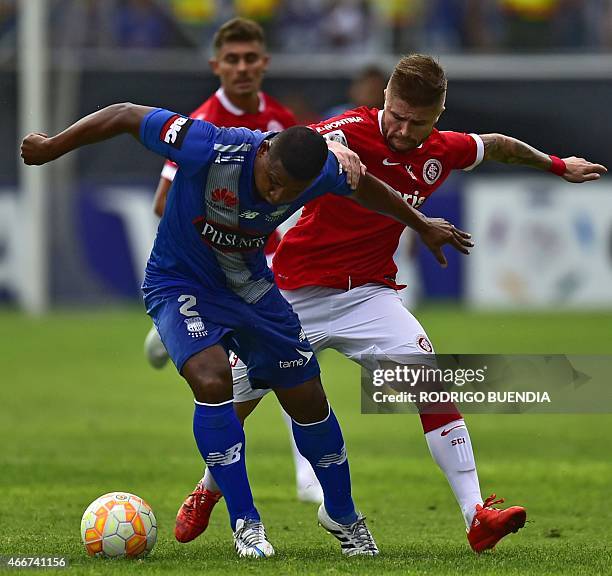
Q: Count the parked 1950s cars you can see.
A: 0